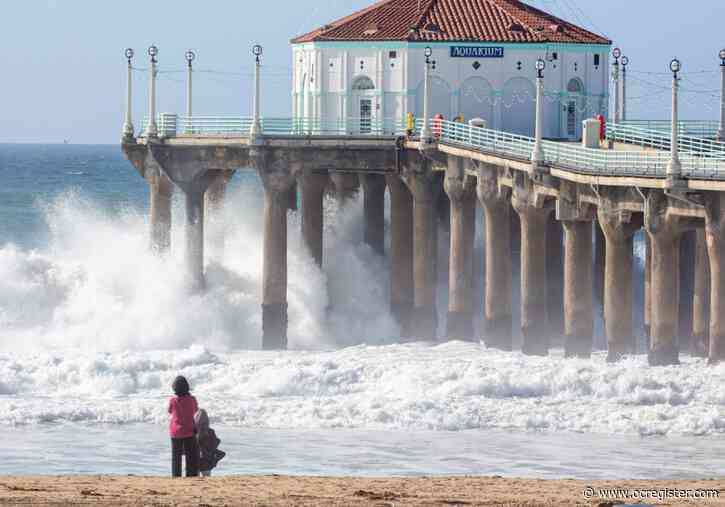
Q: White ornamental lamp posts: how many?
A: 10